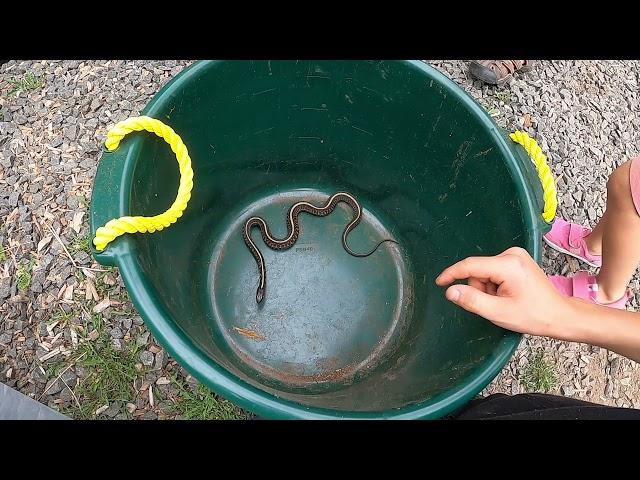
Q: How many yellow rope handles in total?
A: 2